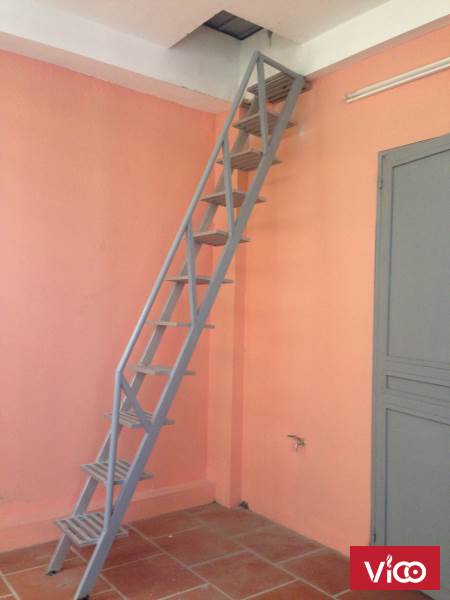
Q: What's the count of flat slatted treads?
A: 11